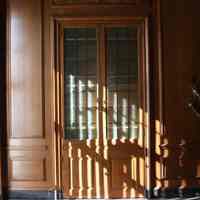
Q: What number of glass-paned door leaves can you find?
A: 2